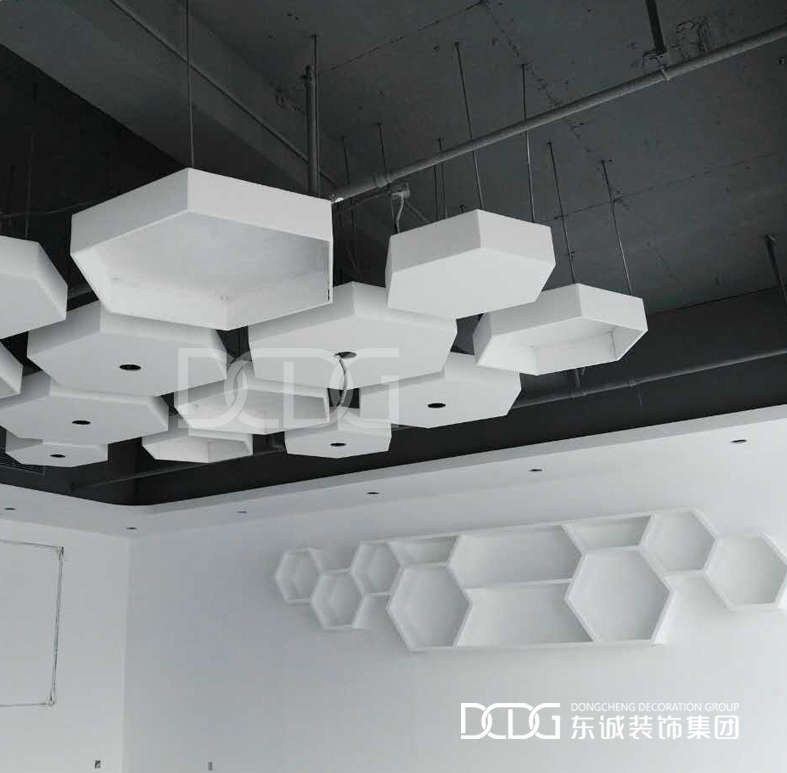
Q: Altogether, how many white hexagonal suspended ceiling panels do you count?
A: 13